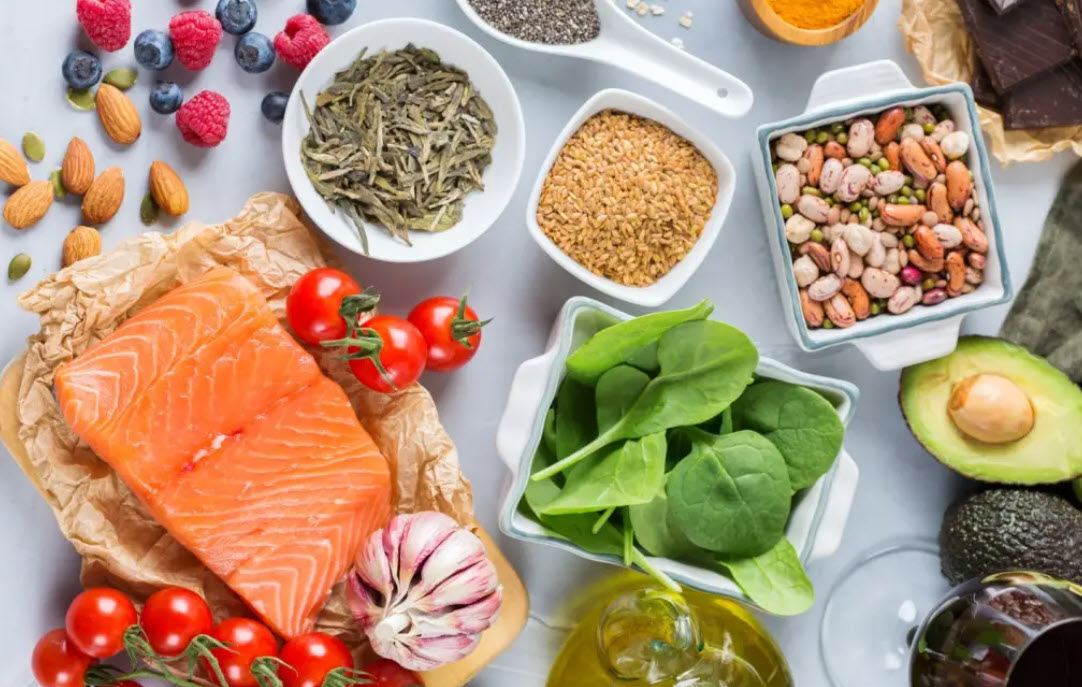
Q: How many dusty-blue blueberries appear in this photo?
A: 7